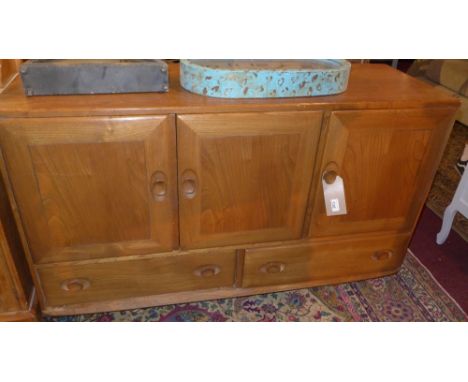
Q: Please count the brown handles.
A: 7